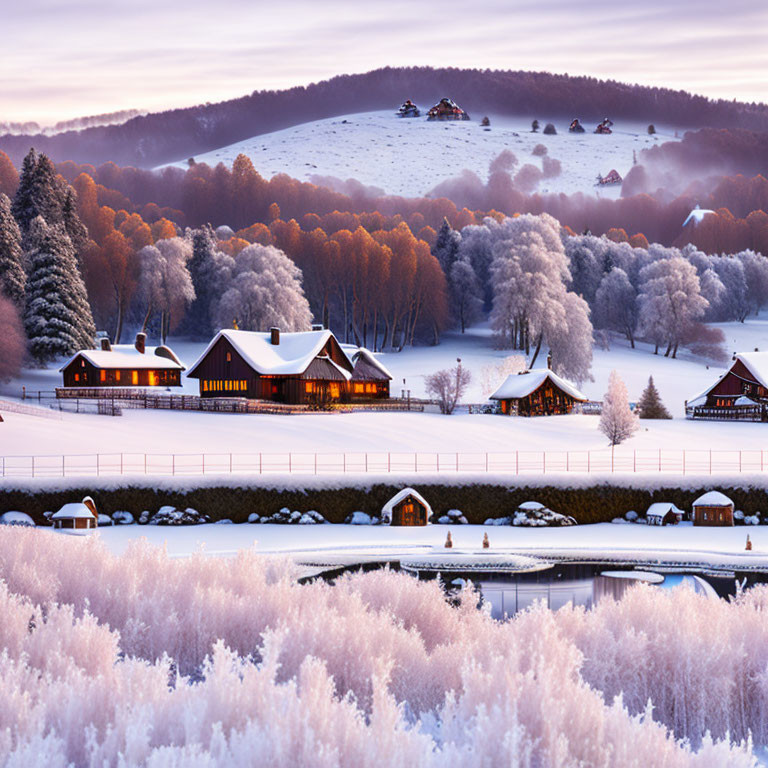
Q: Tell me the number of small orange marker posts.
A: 3